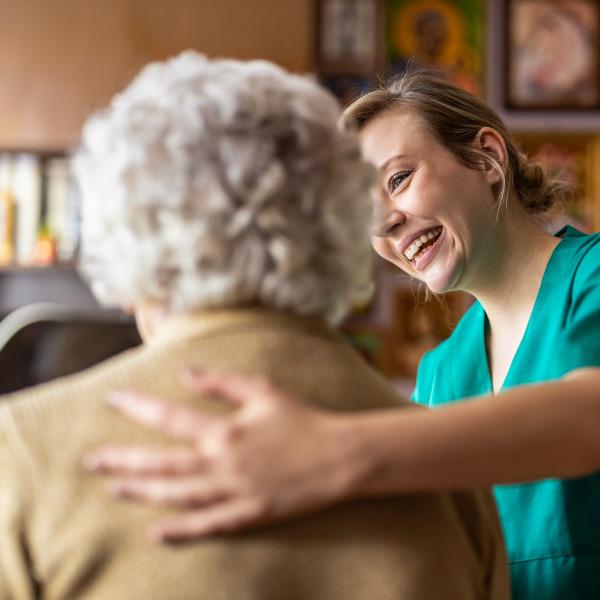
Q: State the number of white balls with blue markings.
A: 0